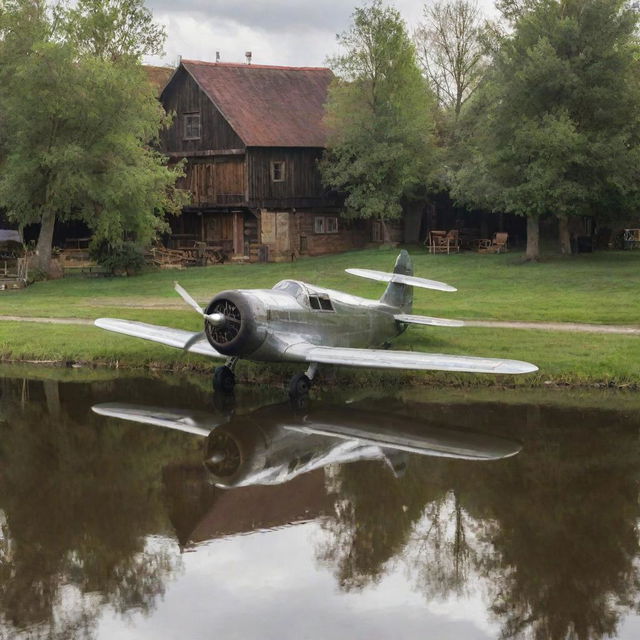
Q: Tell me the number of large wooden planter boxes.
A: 0